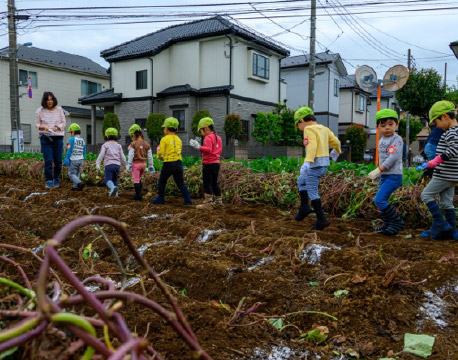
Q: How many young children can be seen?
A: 8